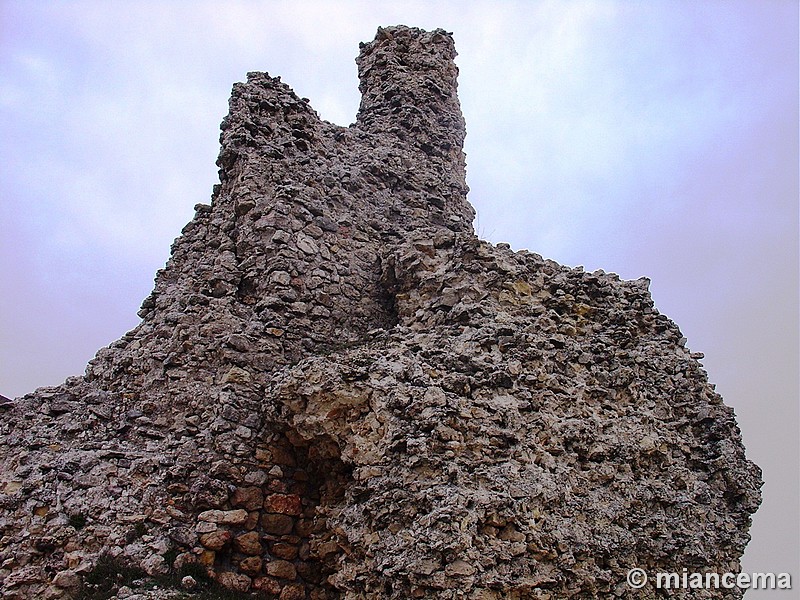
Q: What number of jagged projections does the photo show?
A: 2